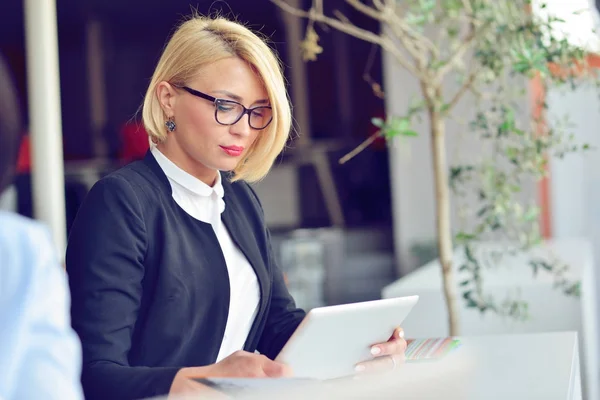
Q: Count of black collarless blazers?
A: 1